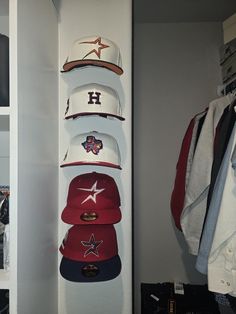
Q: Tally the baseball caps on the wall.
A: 5